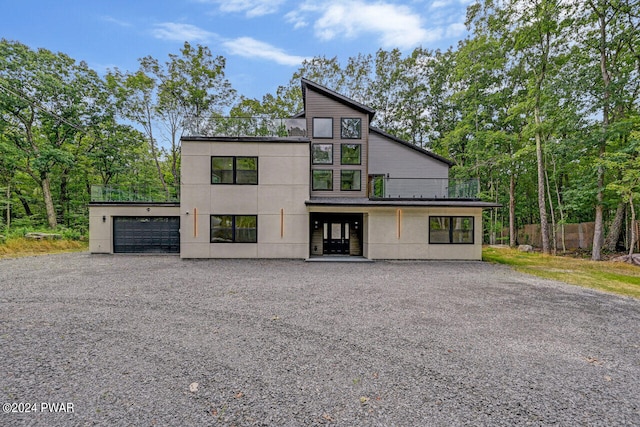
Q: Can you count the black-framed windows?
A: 9